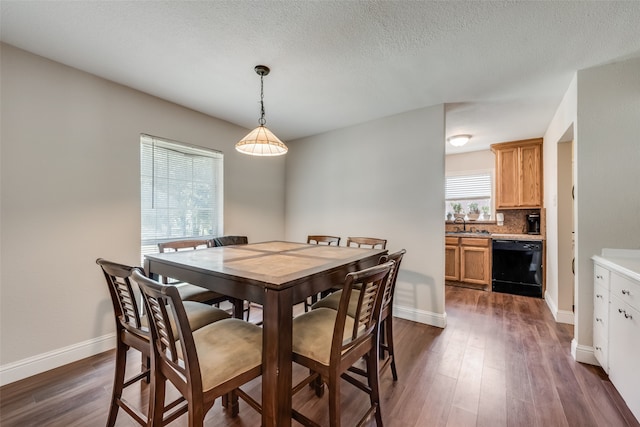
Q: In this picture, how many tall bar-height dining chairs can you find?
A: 8